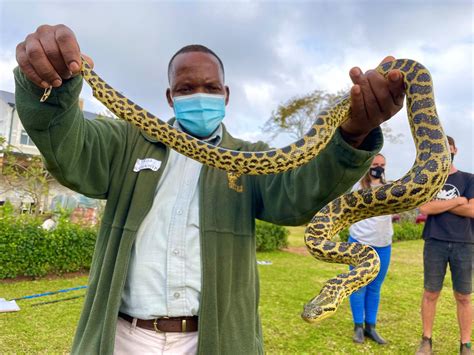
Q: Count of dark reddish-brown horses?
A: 0